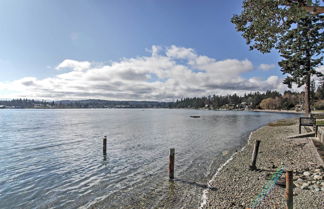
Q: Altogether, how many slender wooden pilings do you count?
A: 4